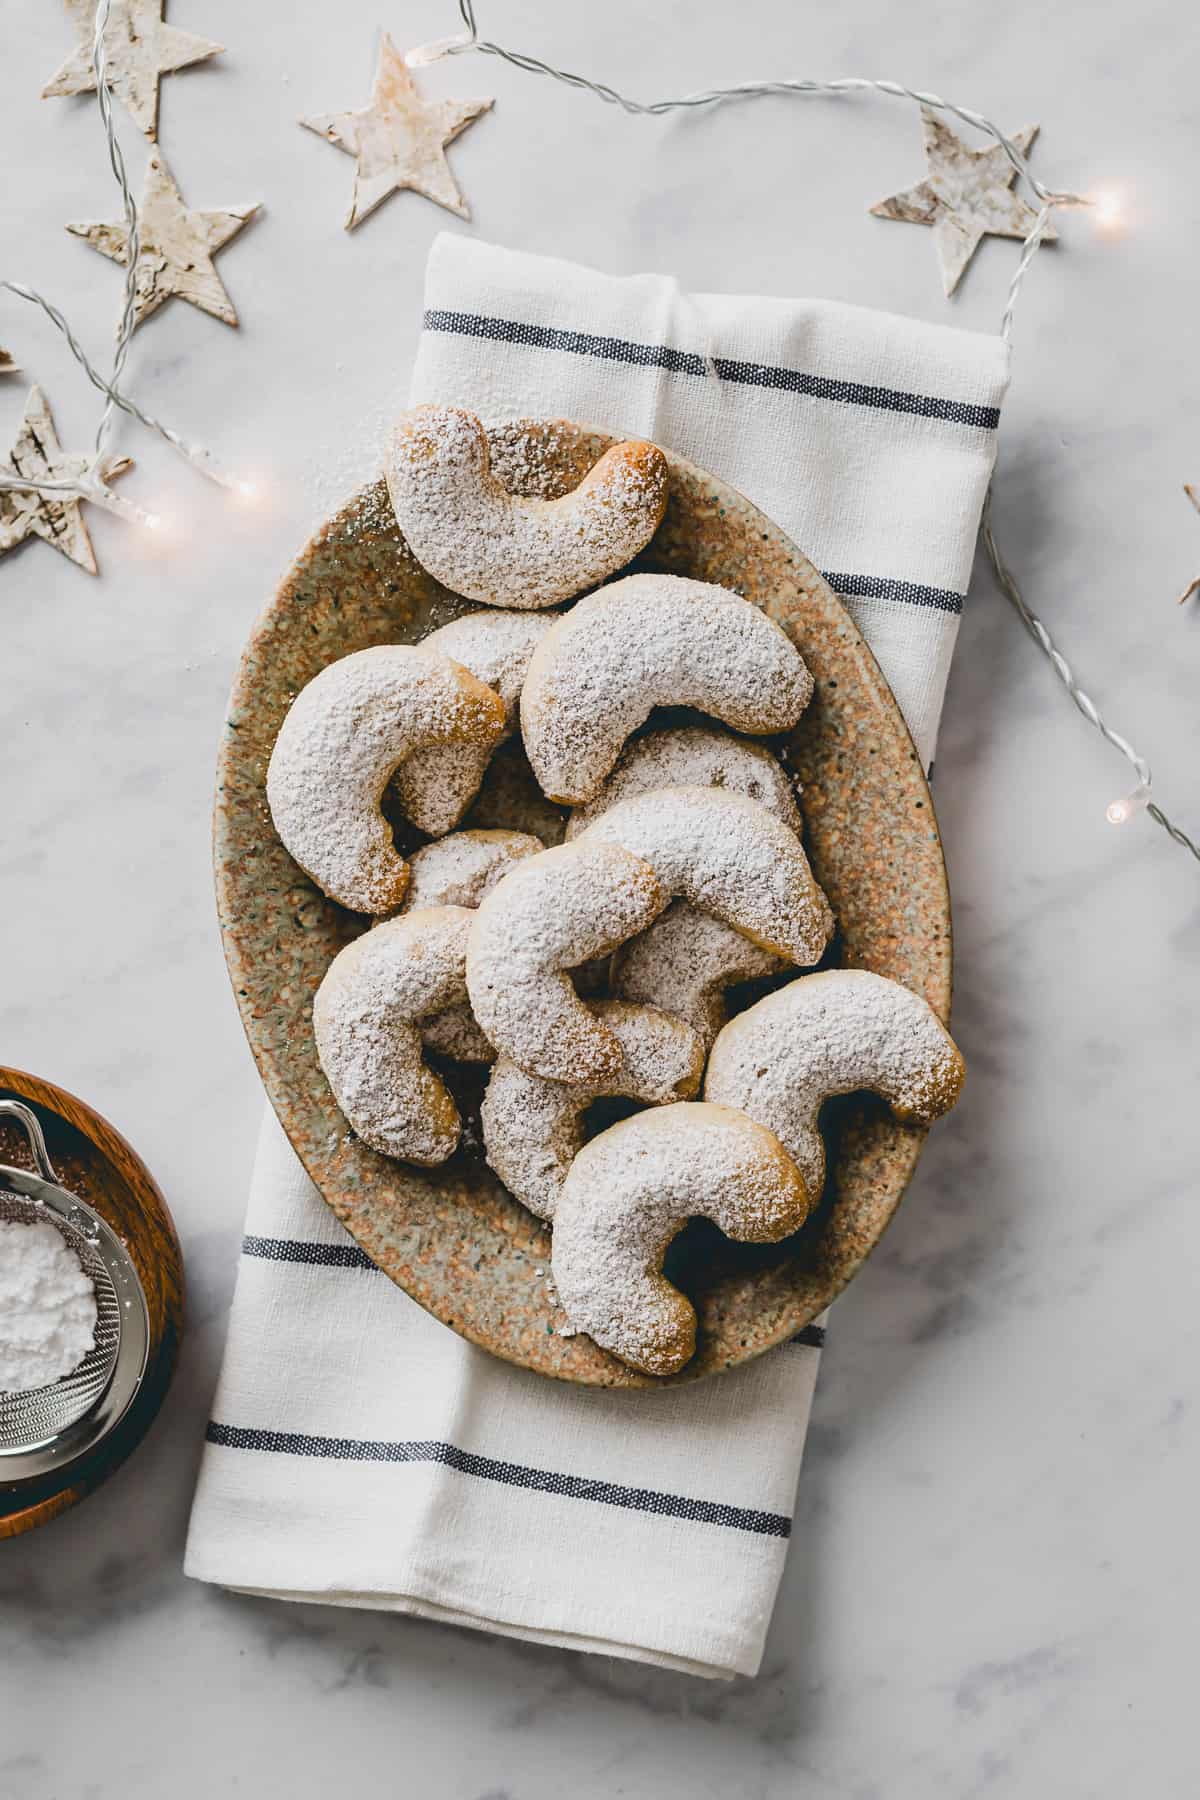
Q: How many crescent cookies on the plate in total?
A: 13